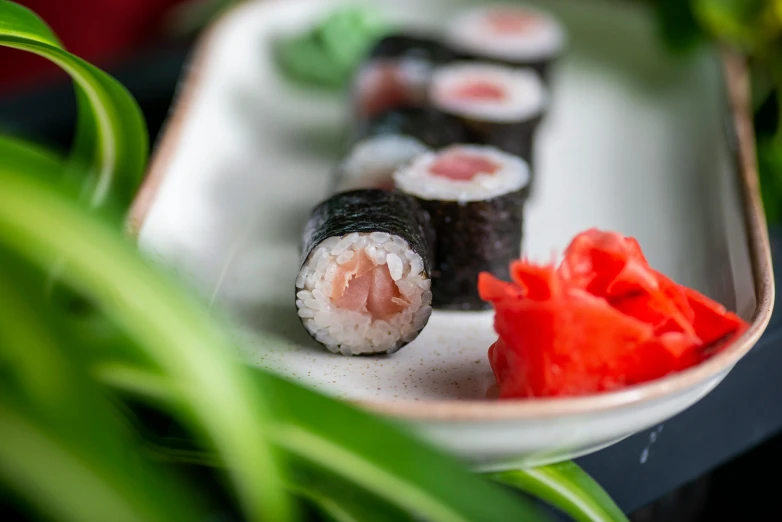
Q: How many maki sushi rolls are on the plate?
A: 6